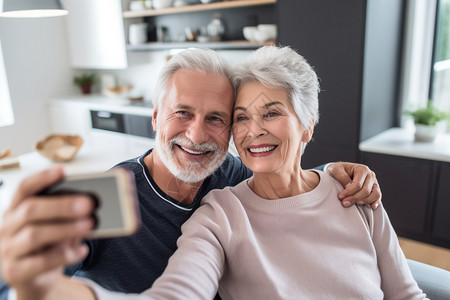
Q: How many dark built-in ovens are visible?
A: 1